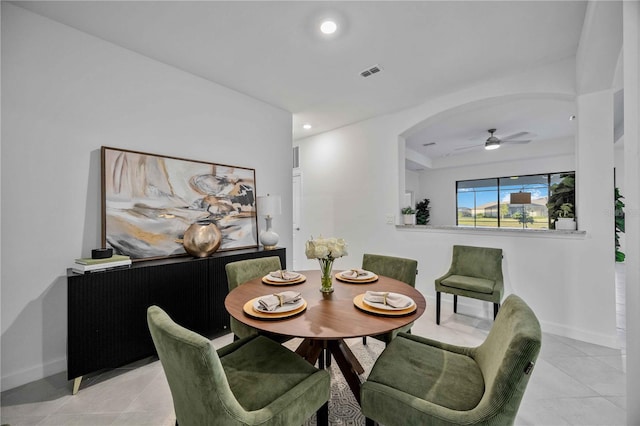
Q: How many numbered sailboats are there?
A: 0